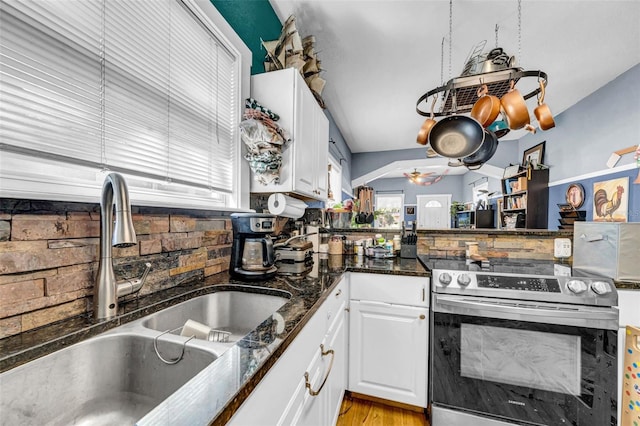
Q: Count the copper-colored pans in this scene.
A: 4